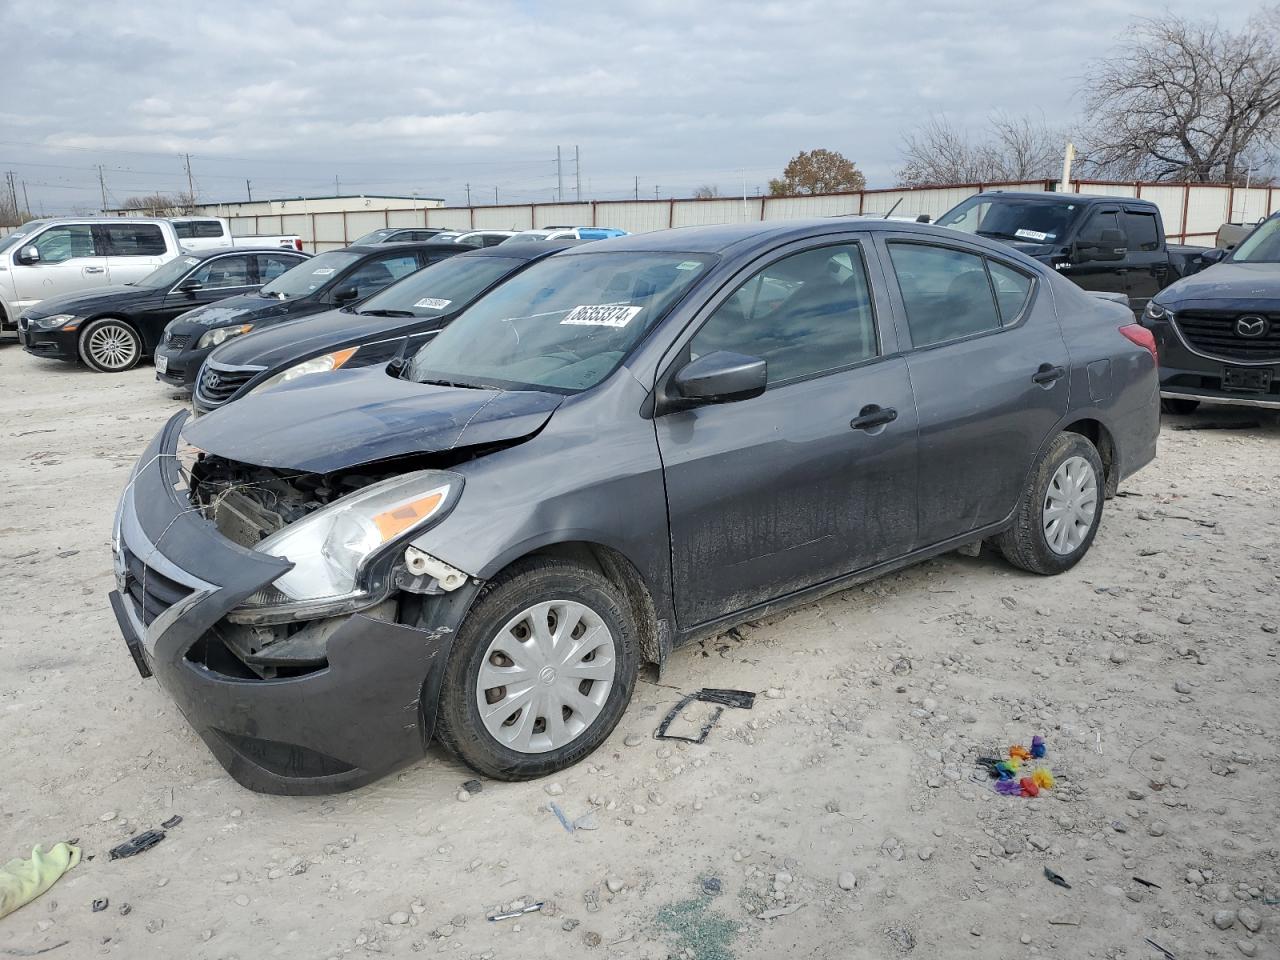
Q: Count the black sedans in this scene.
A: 3